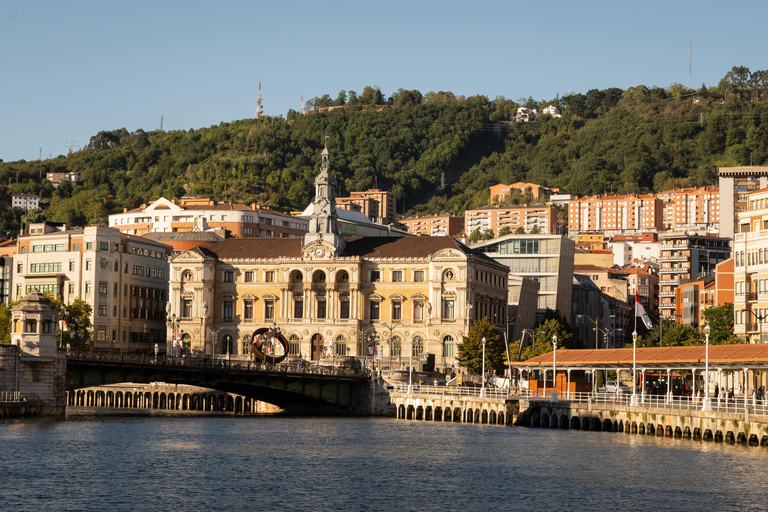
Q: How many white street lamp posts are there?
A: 5